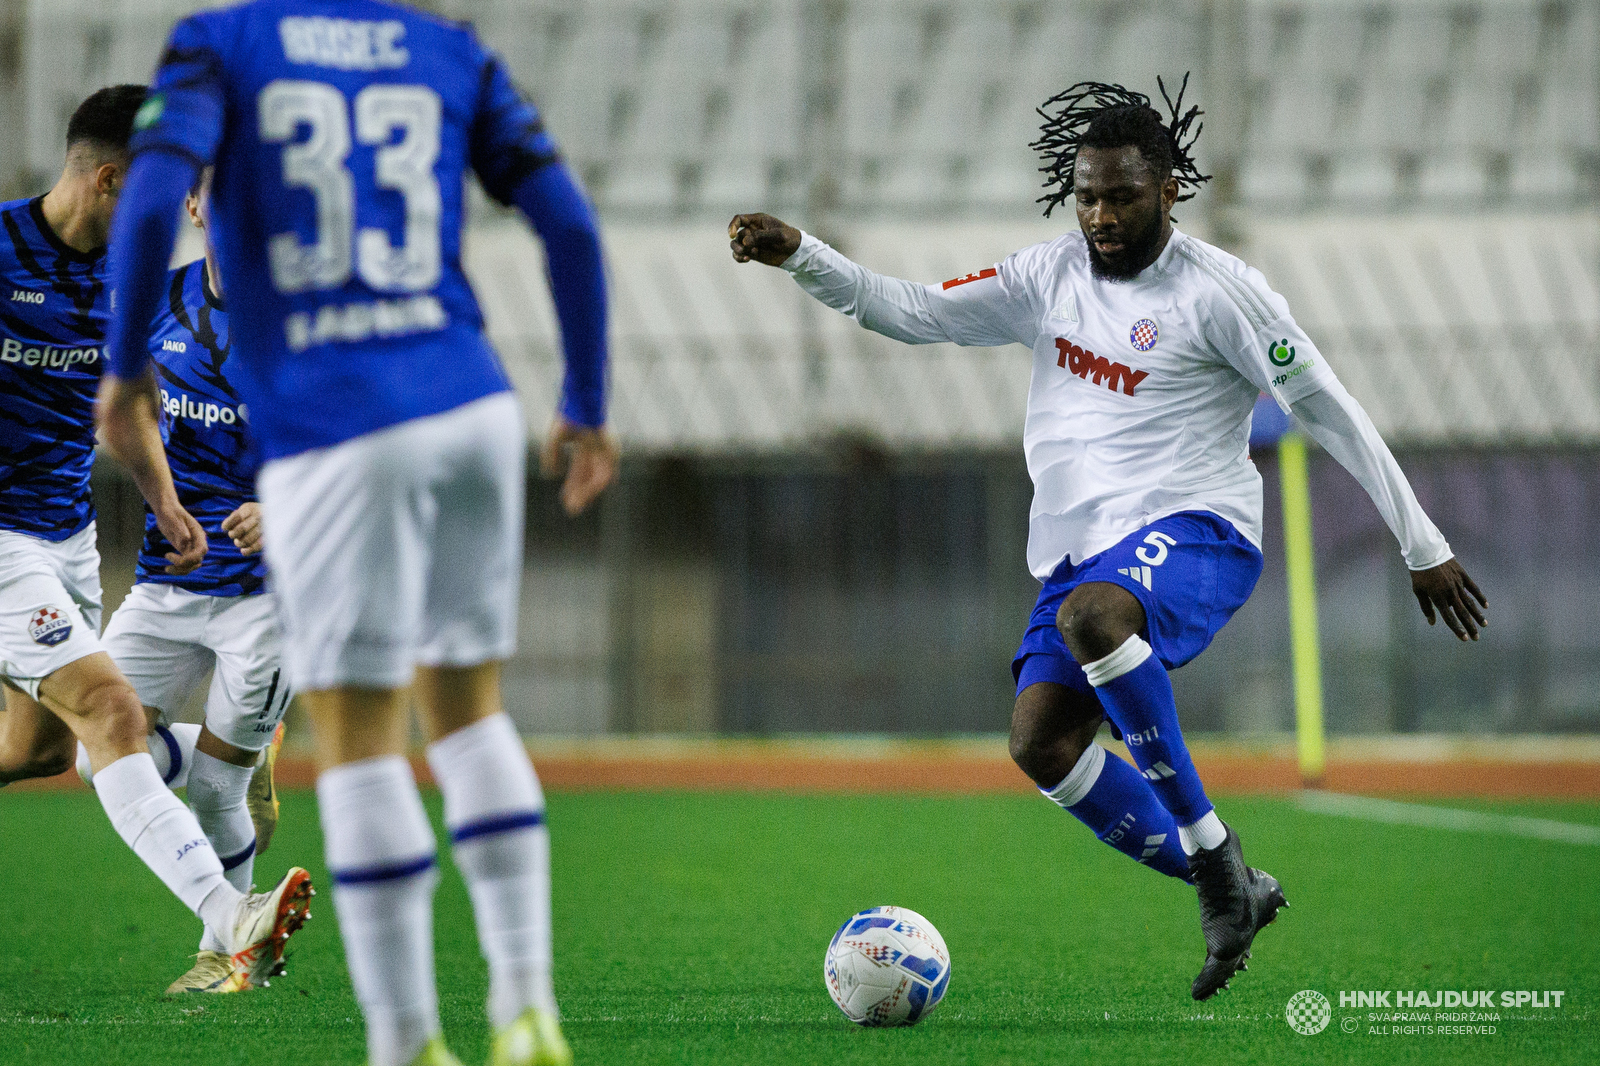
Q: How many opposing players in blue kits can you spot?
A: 3